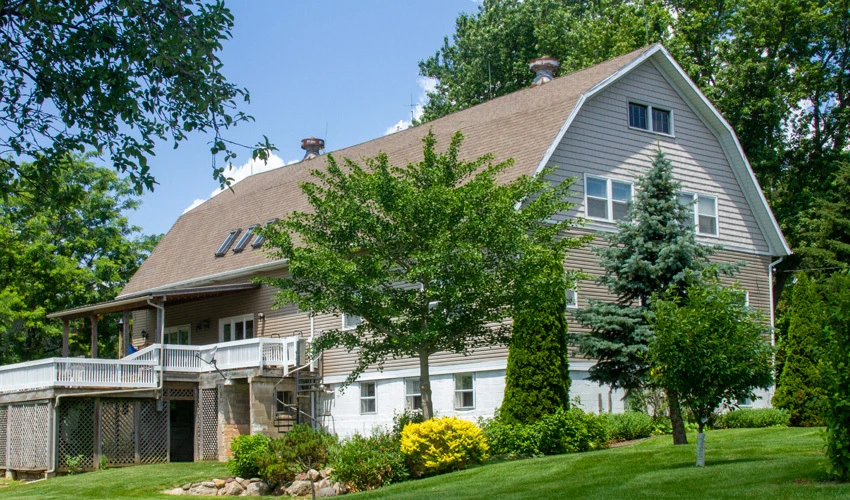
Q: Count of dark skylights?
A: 3